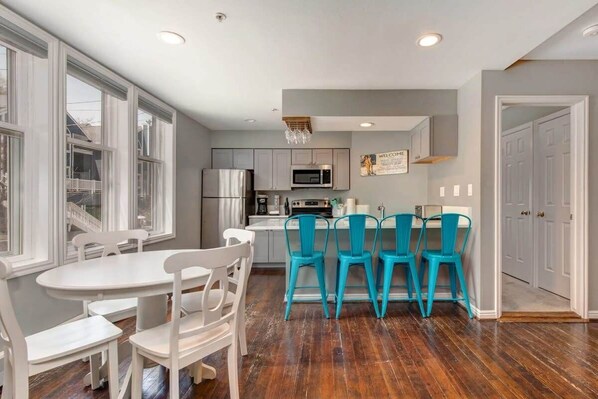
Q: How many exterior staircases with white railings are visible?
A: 1